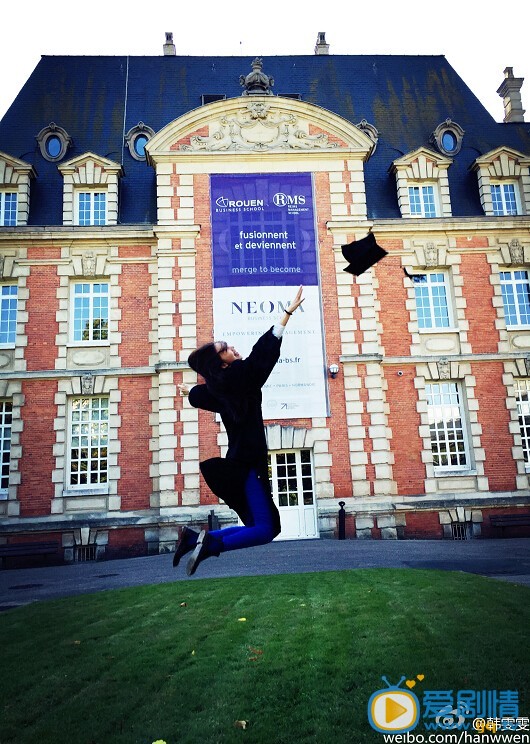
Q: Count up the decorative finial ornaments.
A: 1